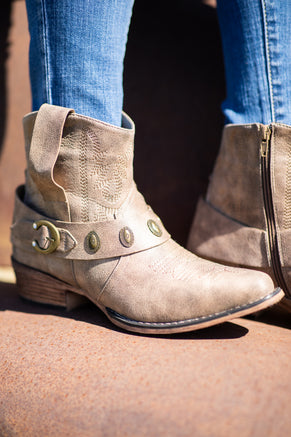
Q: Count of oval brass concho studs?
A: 3